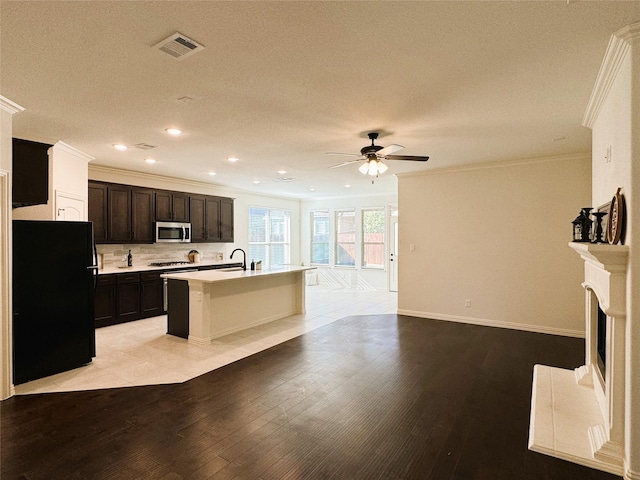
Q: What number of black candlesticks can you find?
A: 2